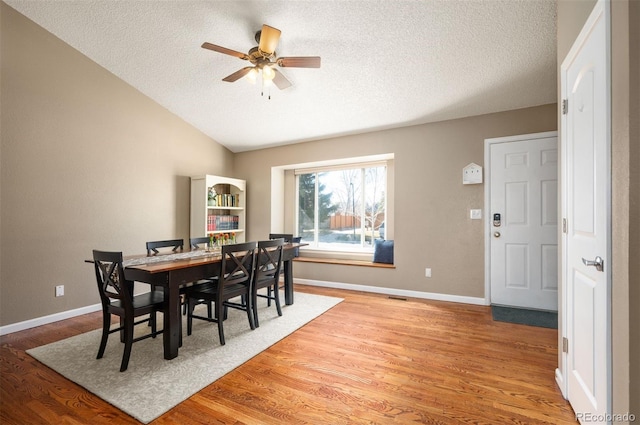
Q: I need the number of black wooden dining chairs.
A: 6